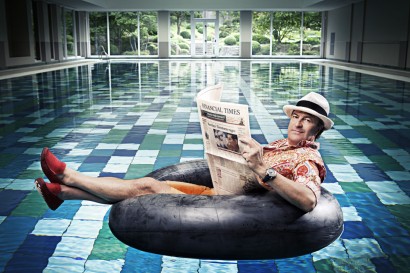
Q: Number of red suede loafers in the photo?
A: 2